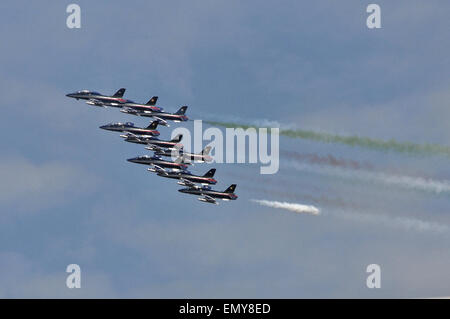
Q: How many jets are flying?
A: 9